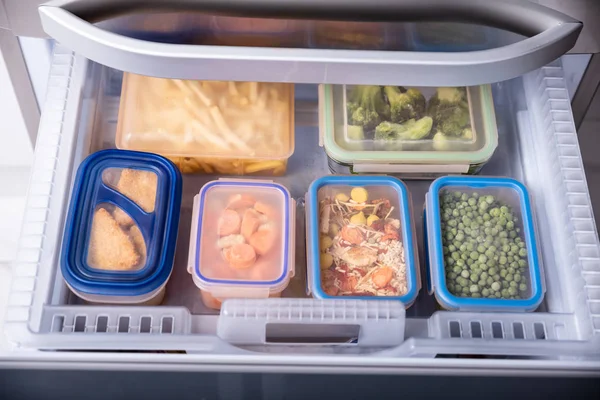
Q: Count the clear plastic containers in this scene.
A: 6